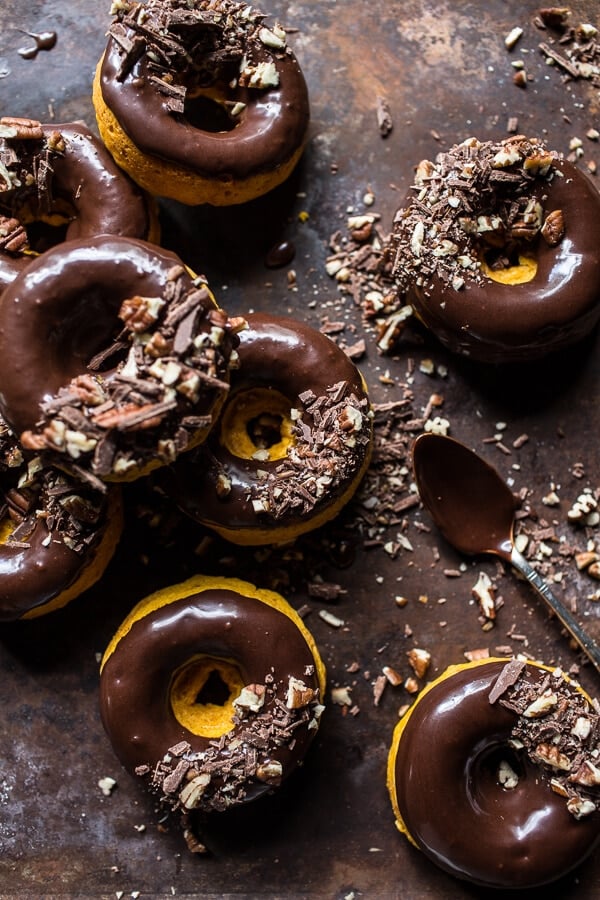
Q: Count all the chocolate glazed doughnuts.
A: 8